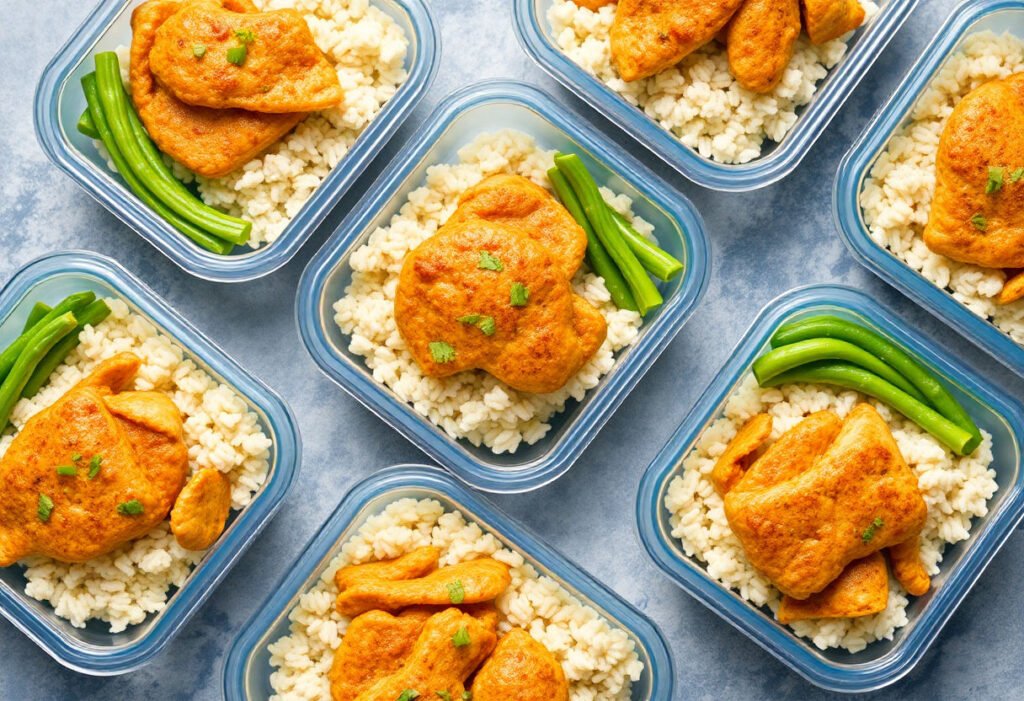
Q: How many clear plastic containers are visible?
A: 7